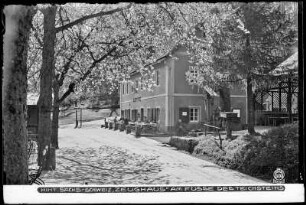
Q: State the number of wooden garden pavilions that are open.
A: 1